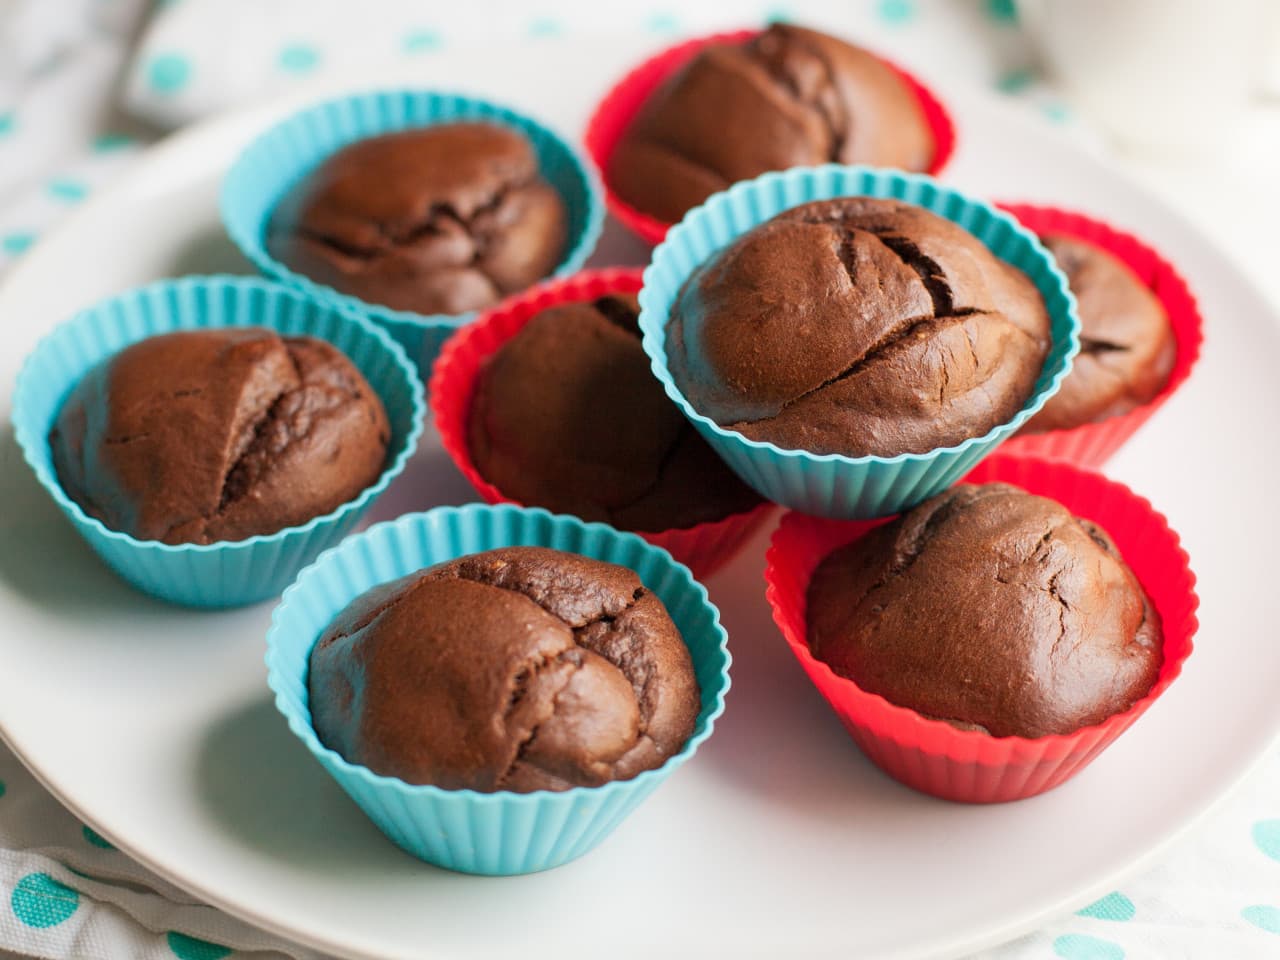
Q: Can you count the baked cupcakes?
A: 8